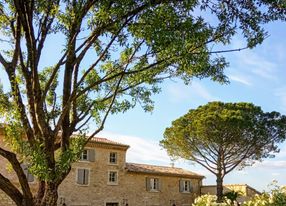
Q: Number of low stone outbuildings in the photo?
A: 1